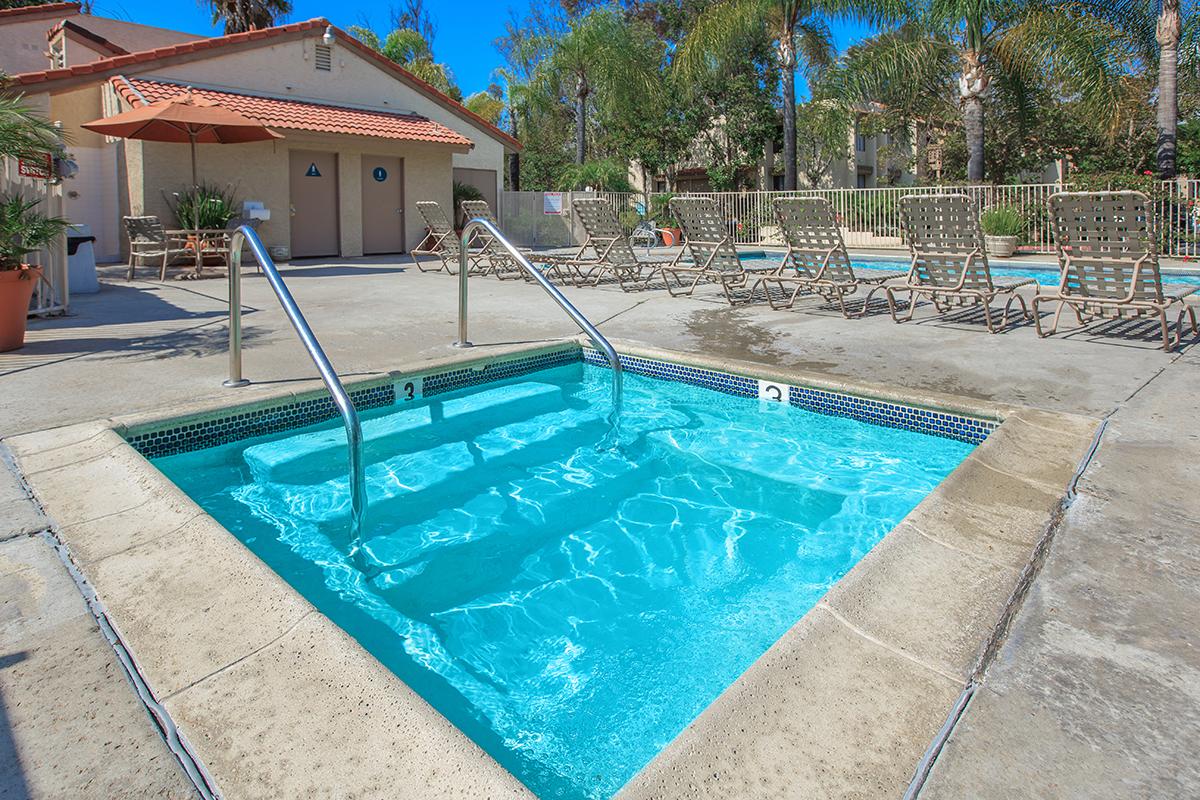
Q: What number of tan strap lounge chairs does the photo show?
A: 7